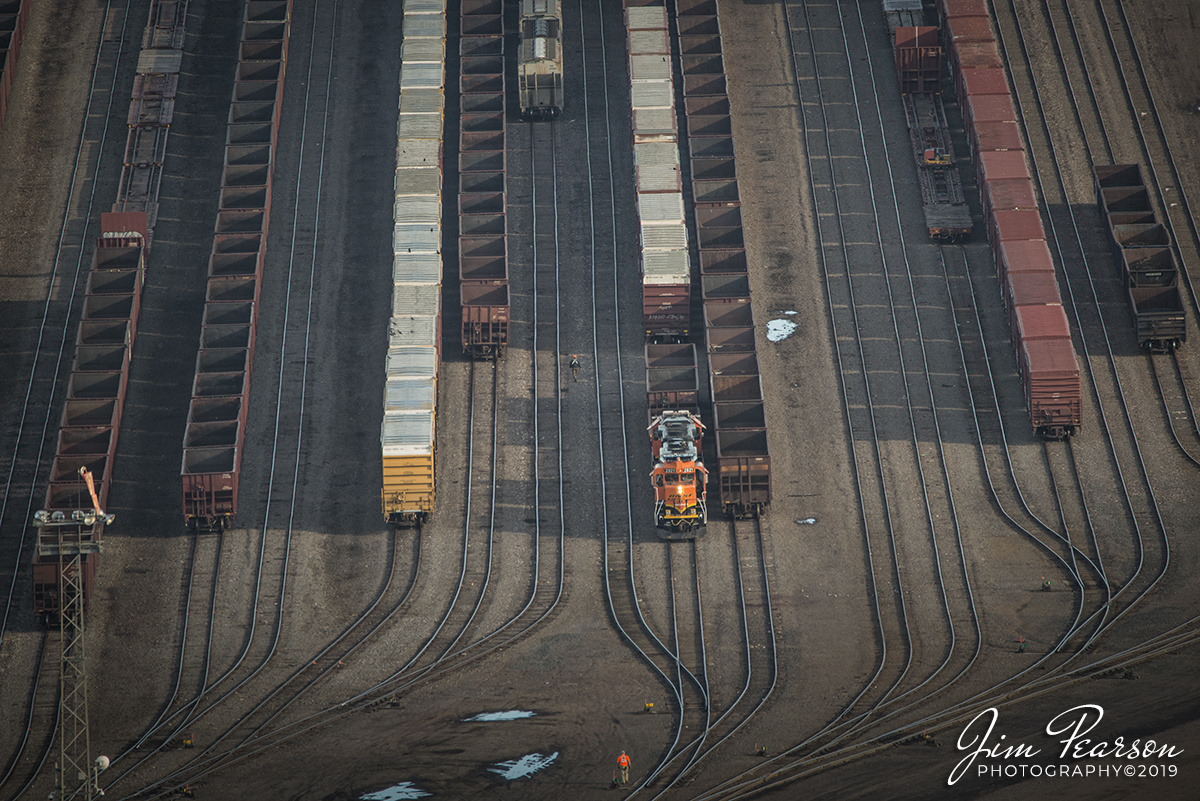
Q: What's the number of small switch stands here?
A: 10